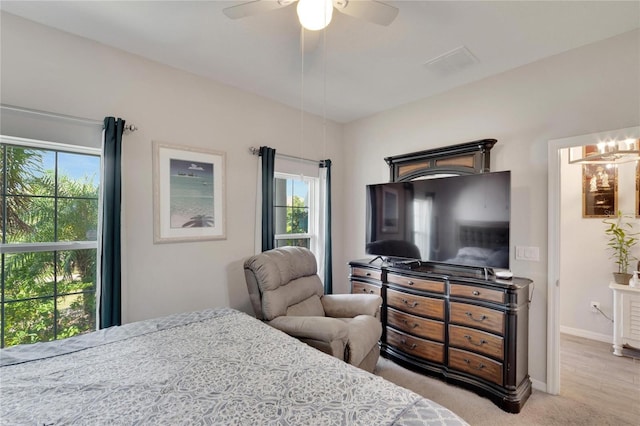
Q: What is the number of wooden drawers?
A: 10